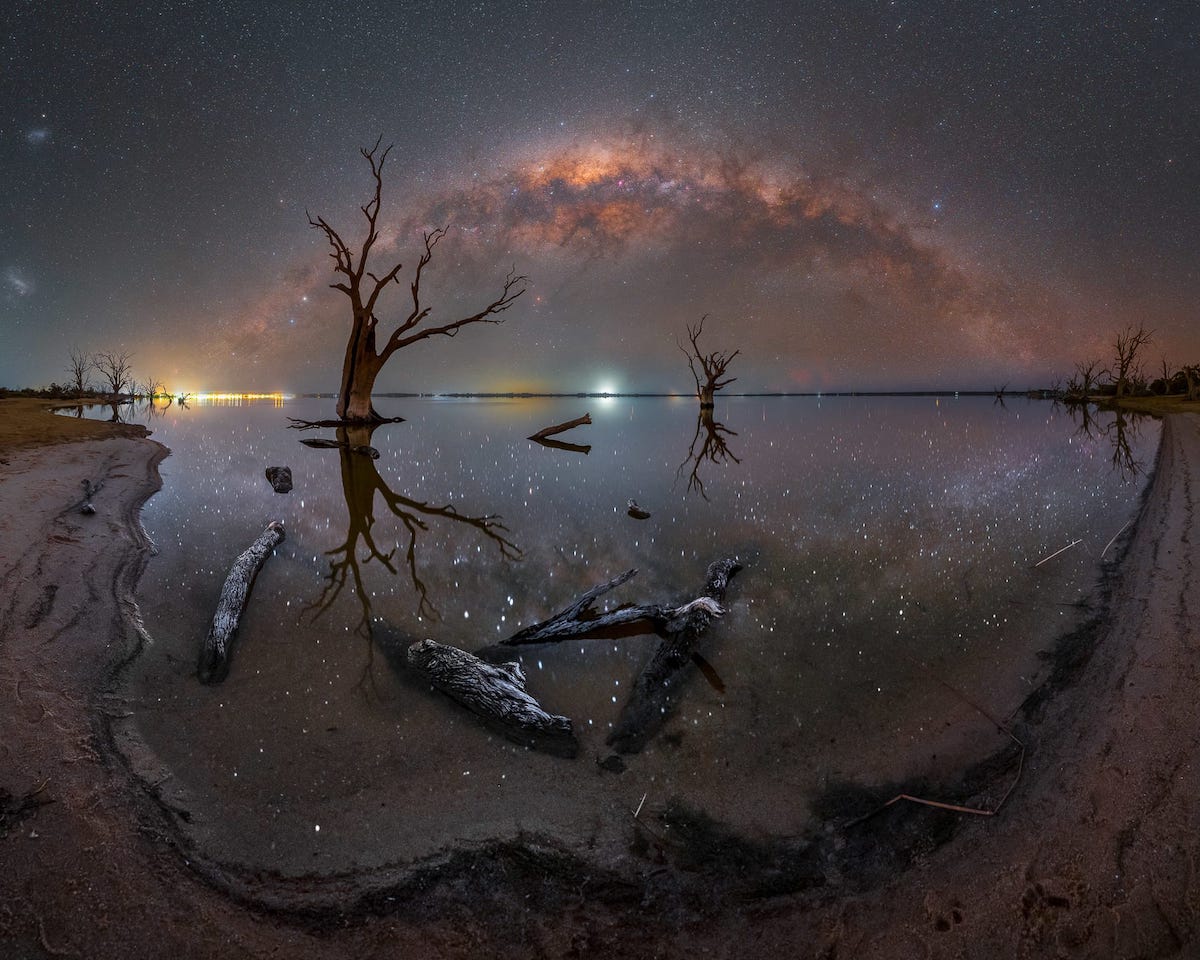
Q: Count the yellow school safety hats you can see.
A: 0